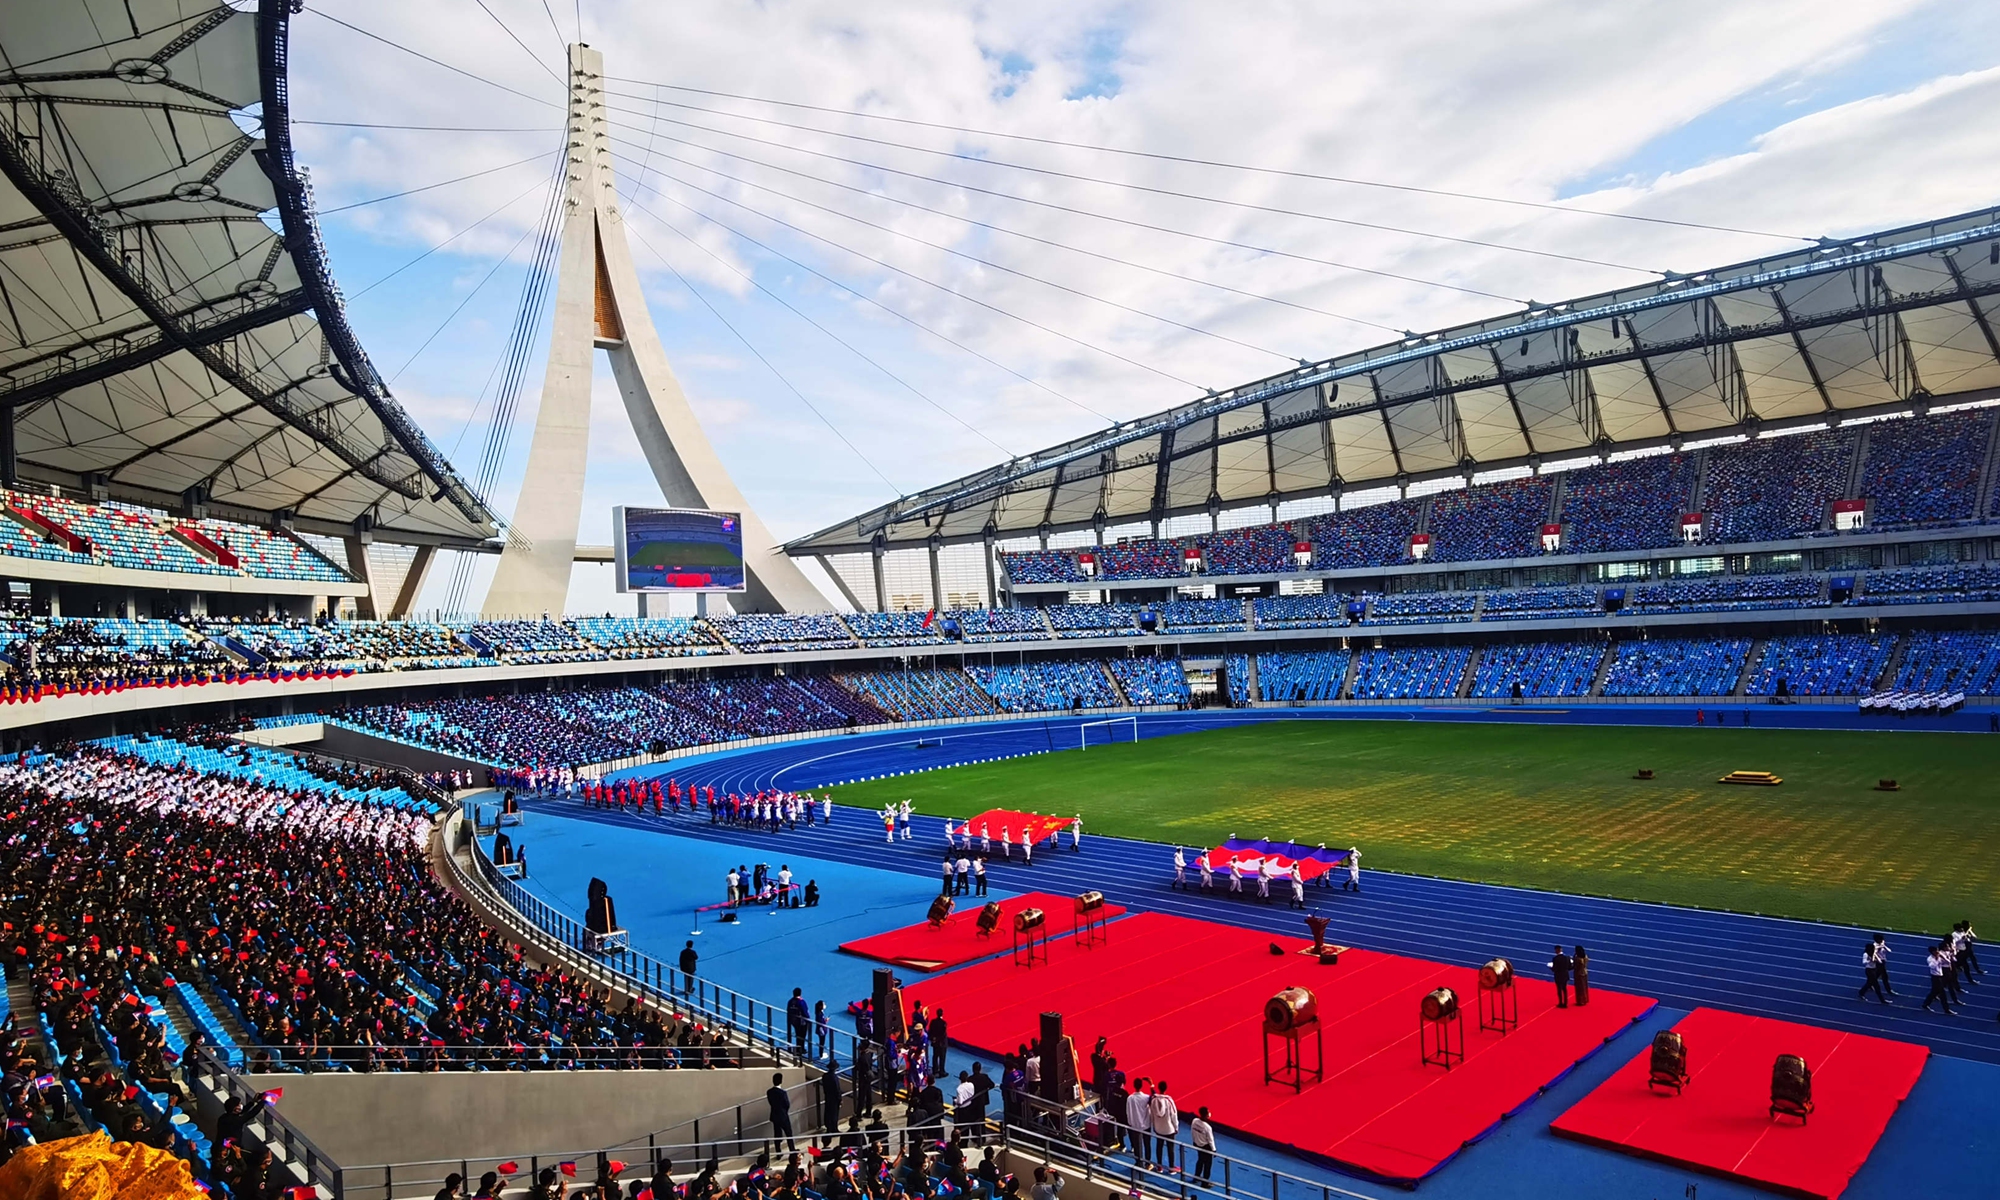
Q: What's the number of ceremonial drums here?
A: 9